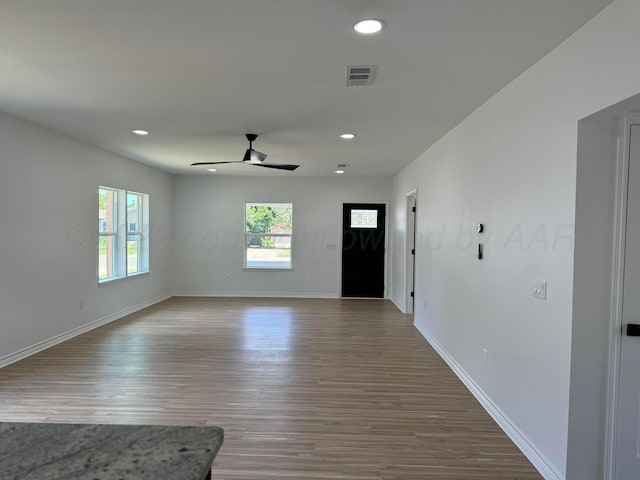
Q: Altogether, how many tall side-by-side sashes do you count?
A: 2